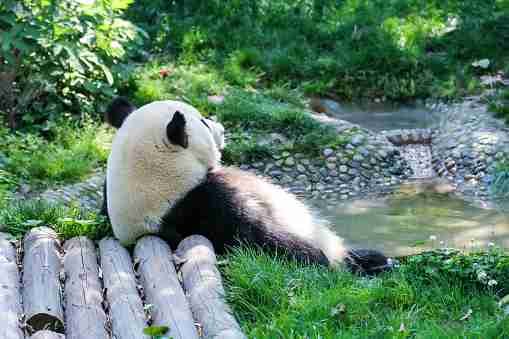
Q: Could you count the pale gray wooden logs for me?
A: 6